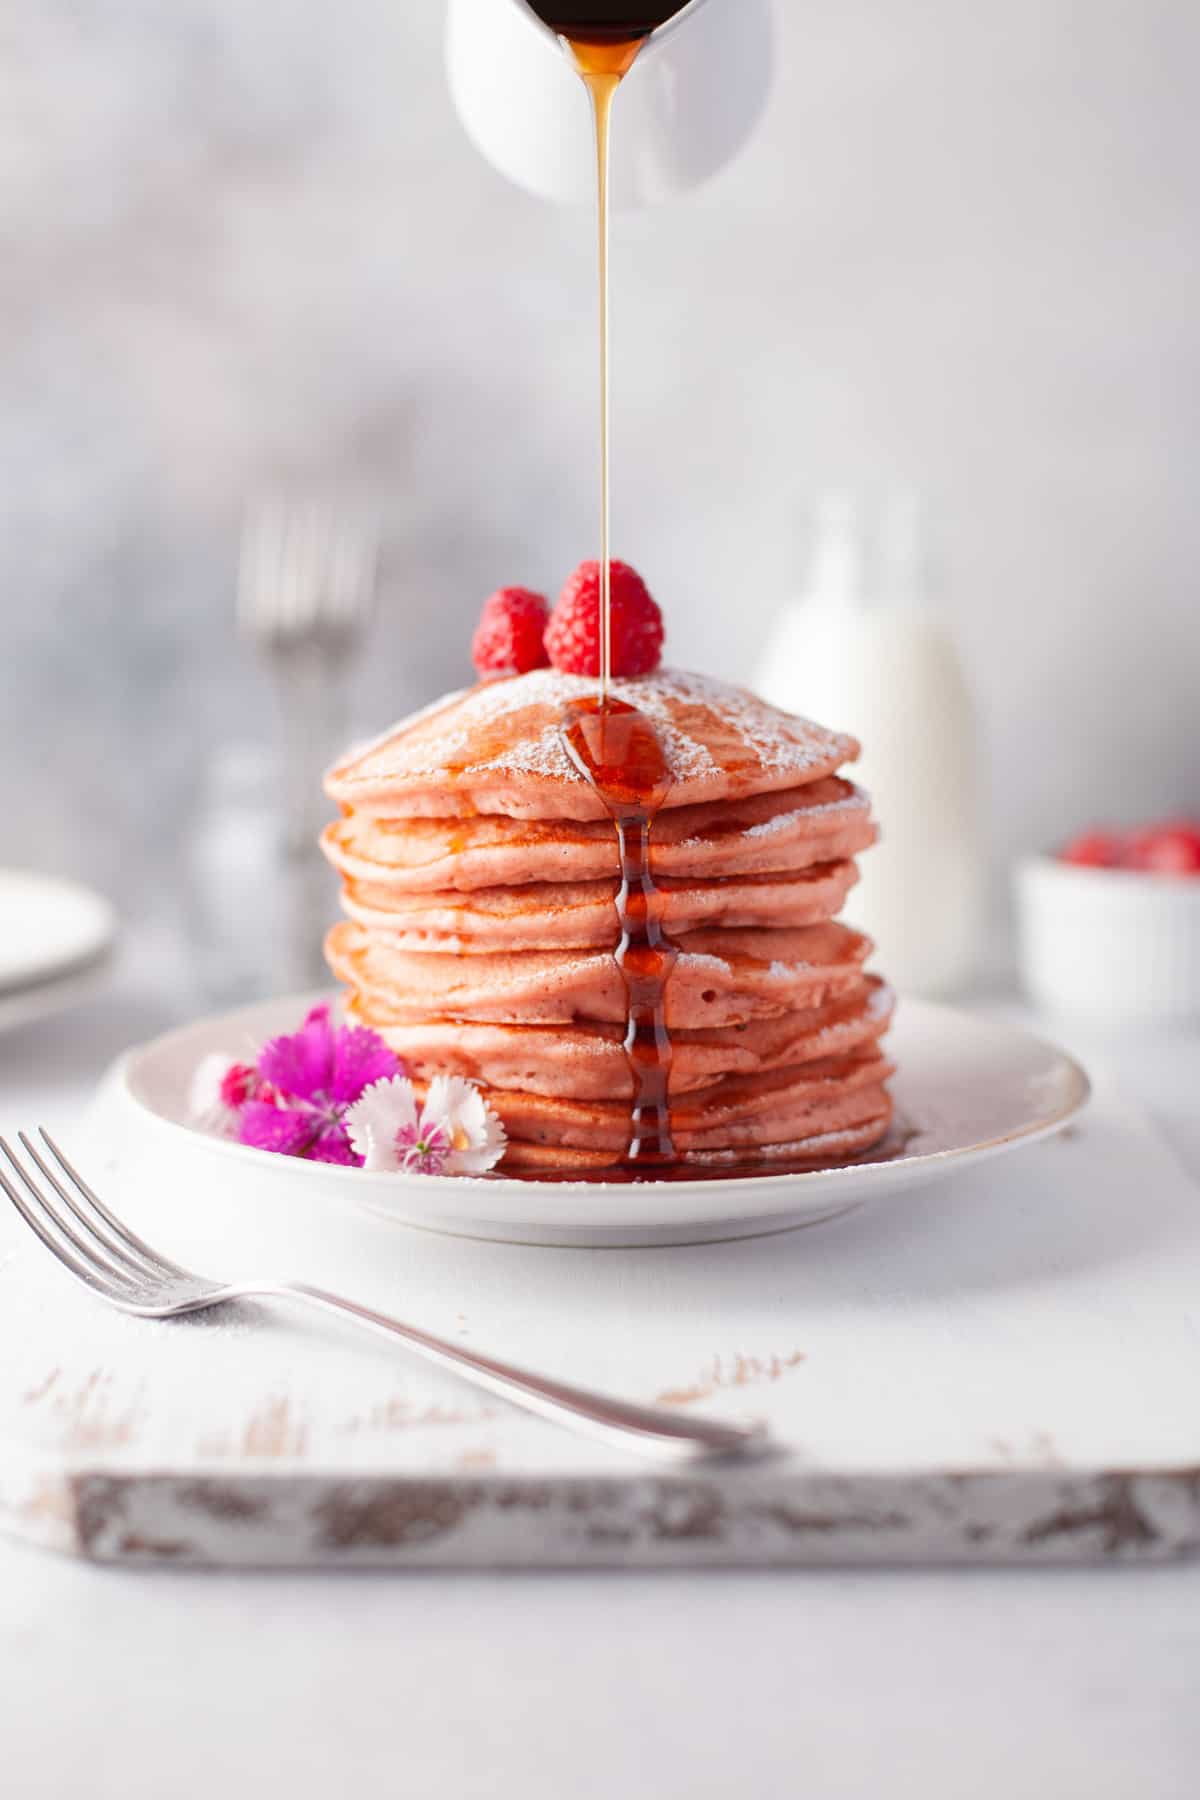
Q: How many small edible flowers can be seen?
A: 3